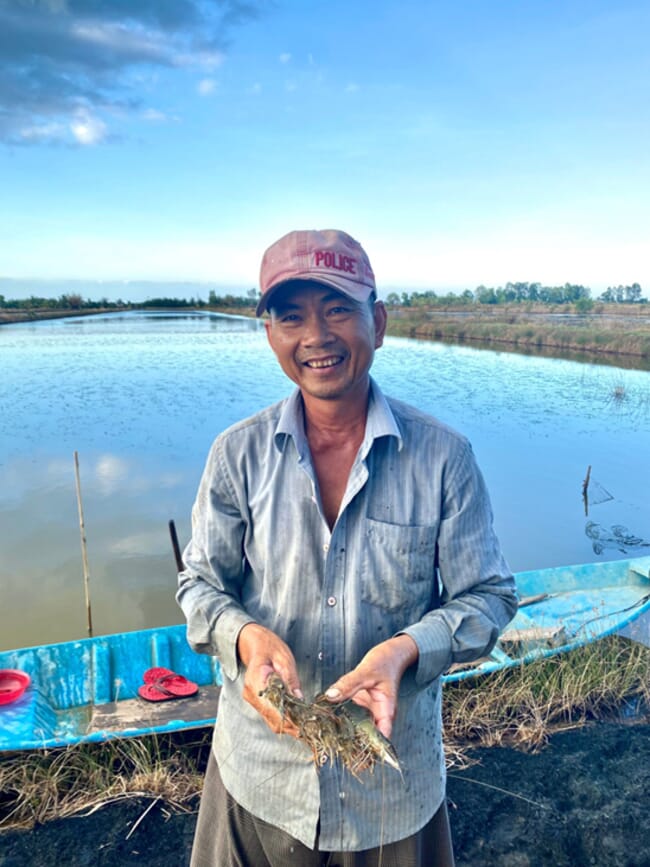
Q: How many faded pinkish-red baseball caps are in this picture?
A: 1